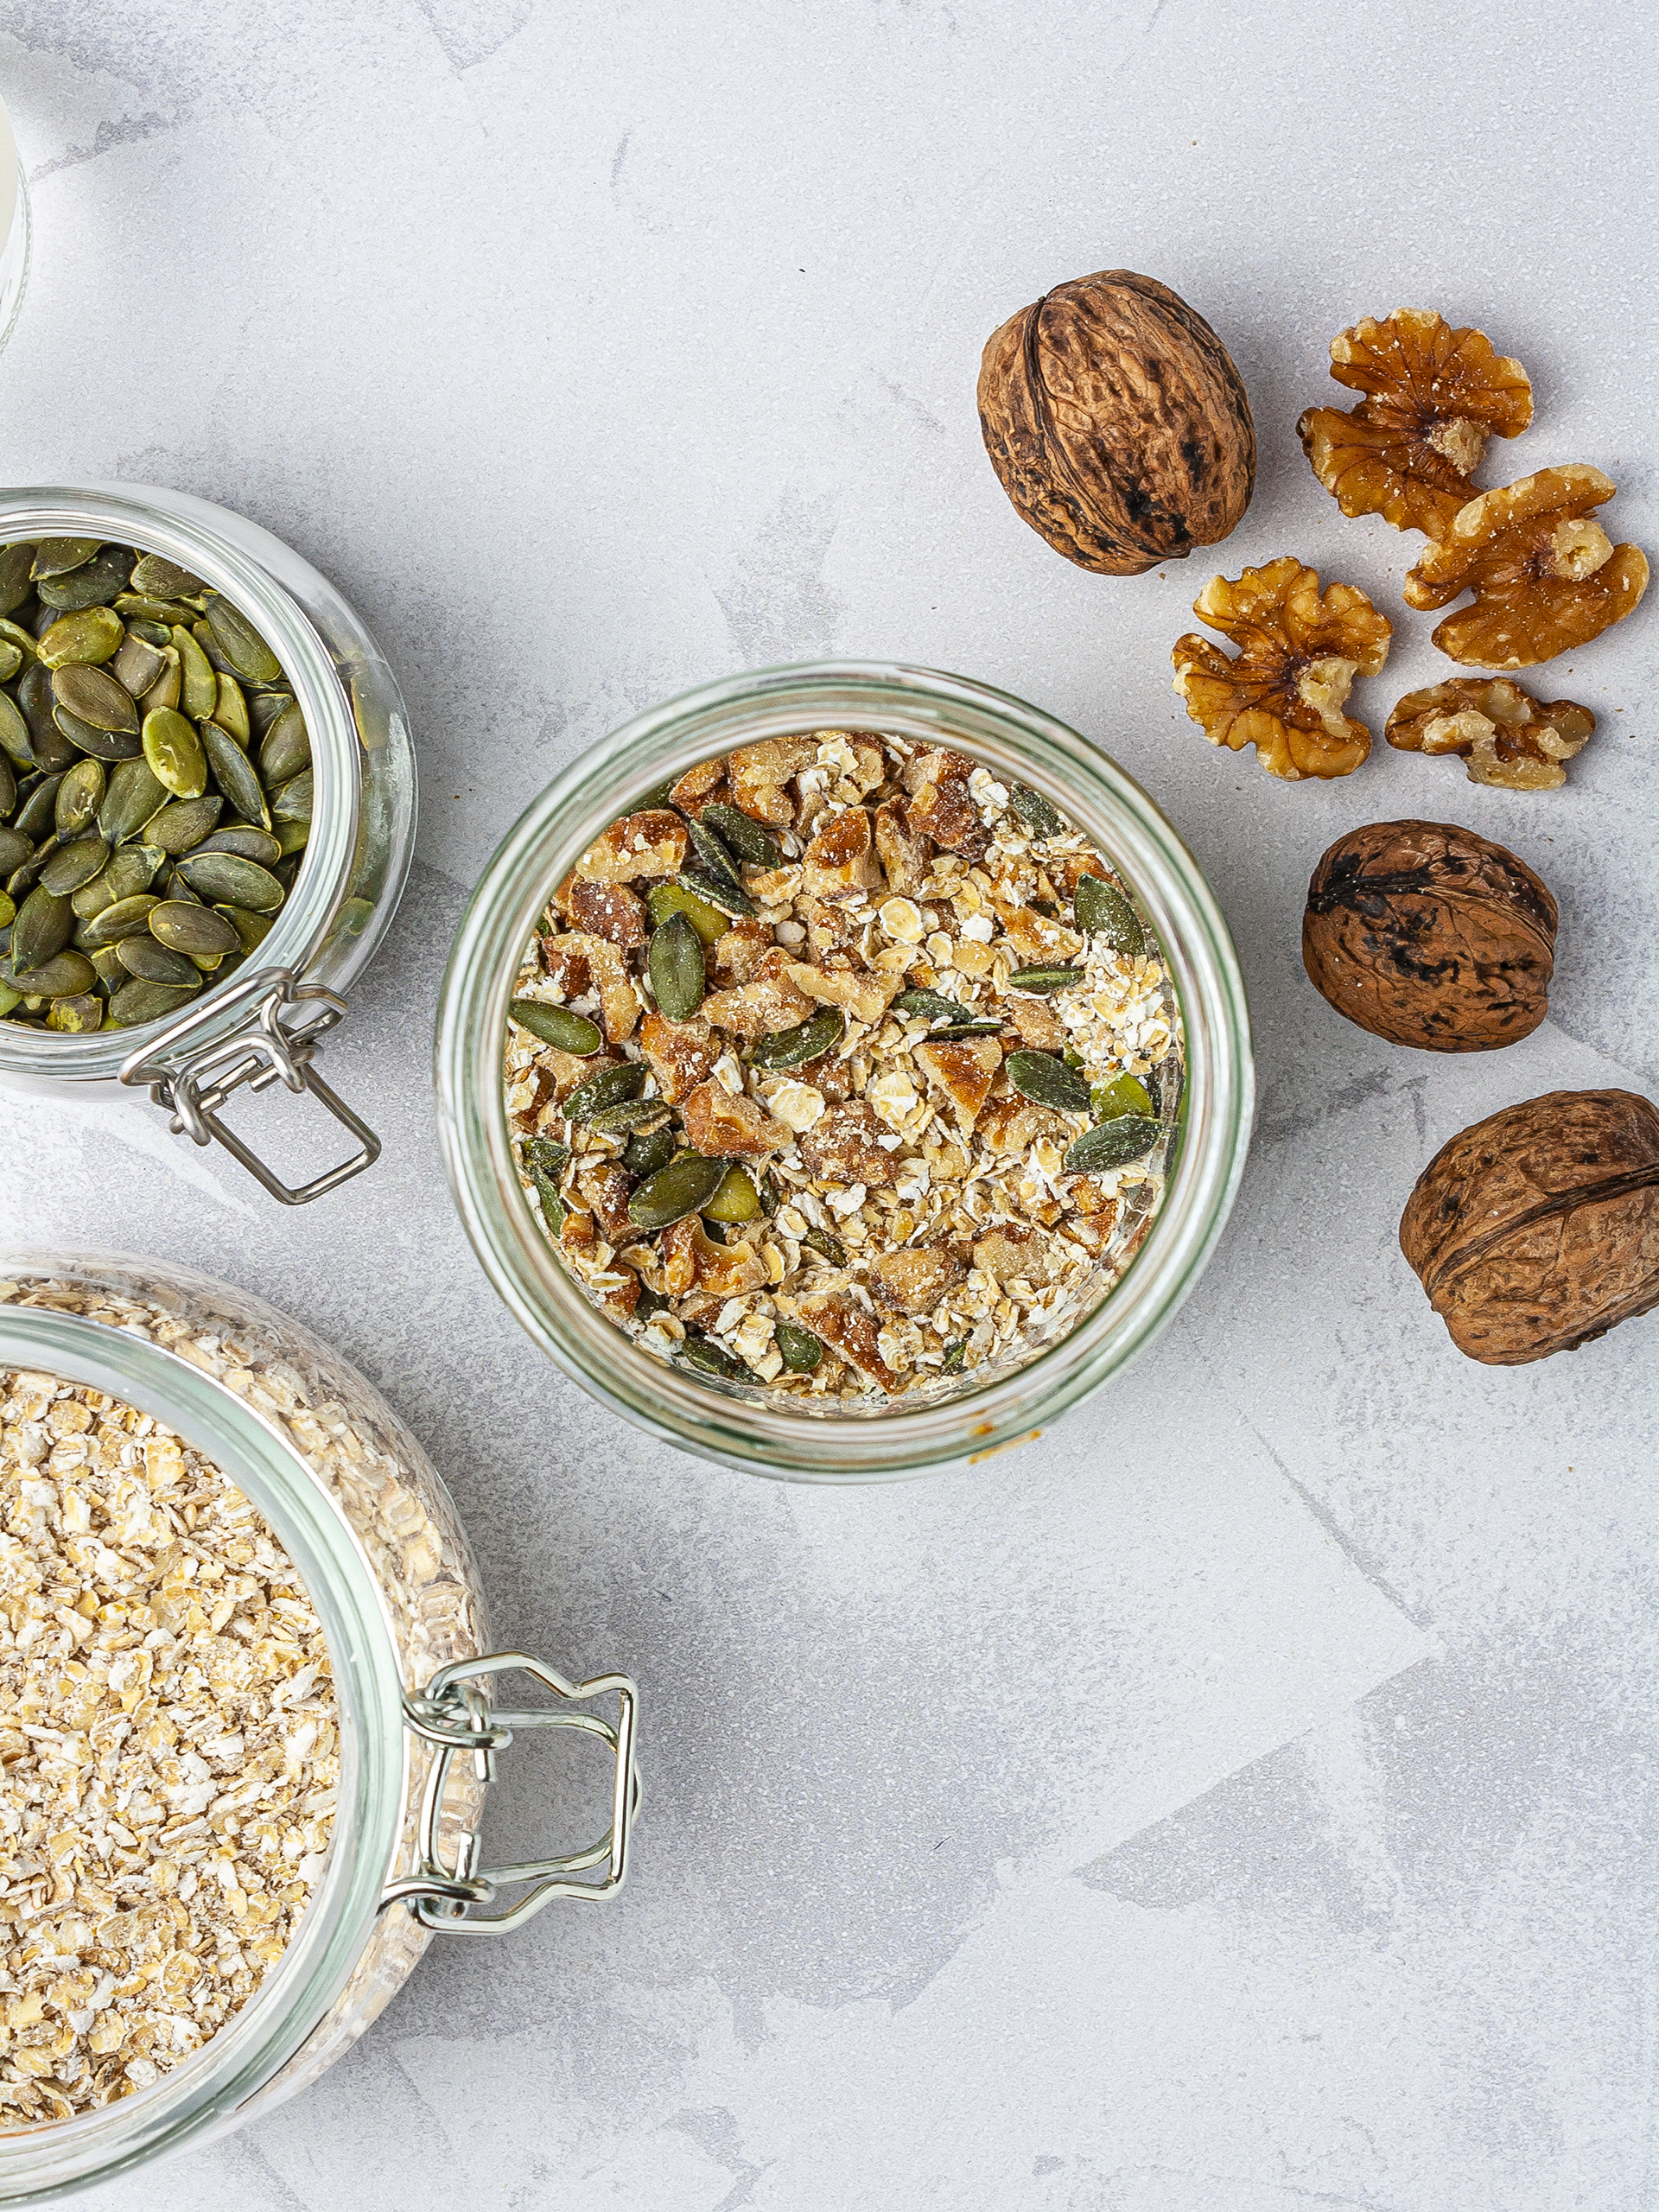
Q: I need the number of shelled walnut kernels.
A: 4